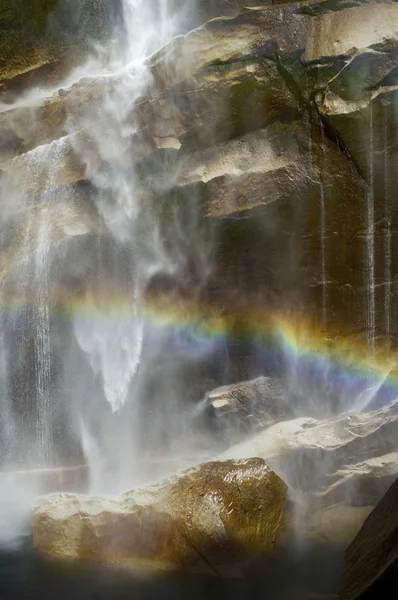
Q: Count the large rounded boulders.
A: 1